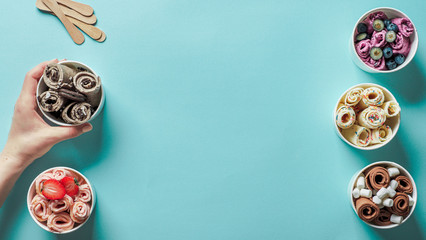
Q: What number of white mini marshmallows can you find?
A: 11